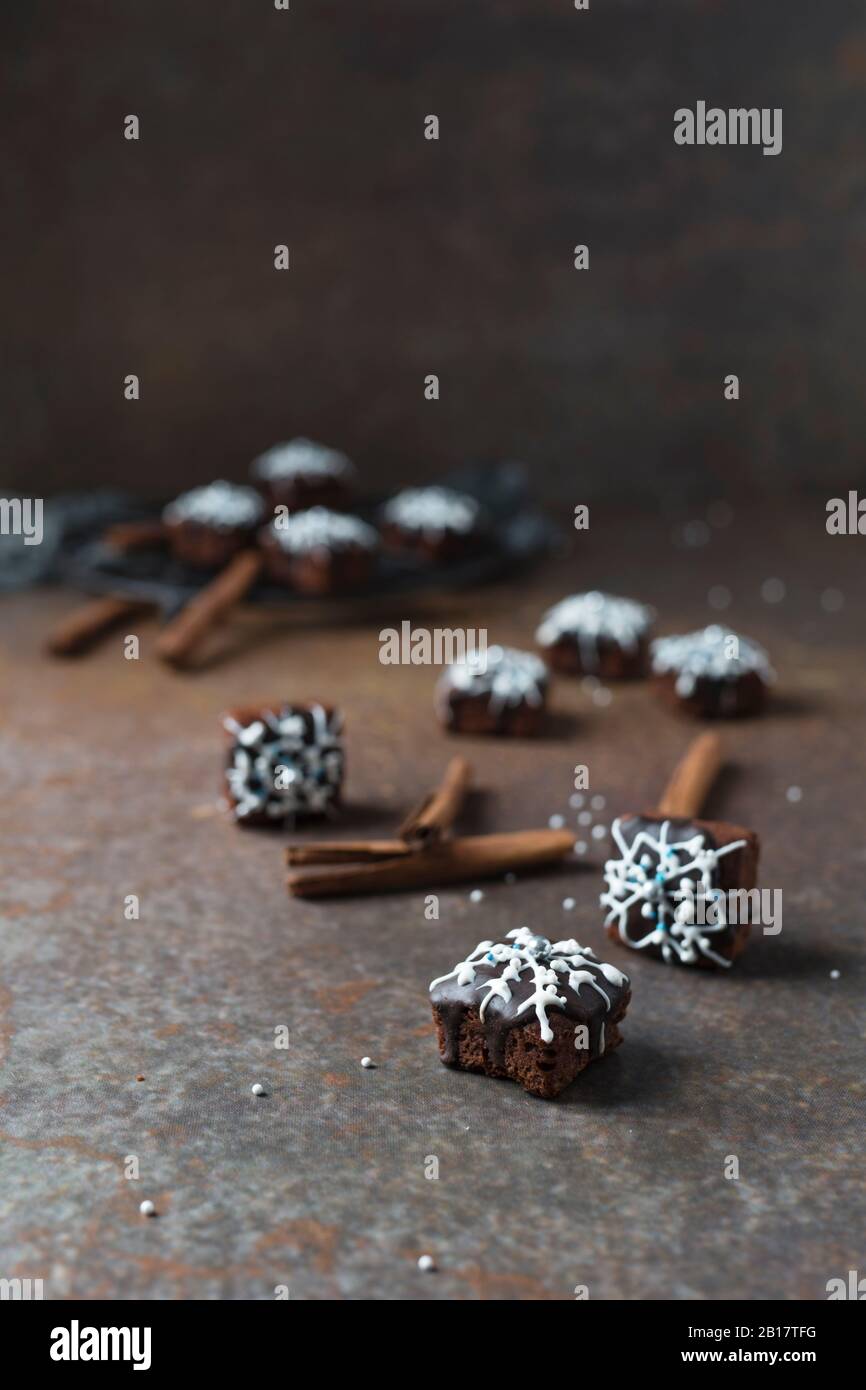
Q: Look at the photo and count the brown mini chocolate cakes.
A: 10